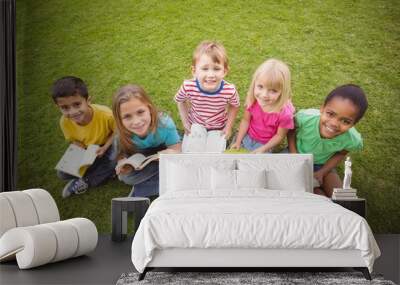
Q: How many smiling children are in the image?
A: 5